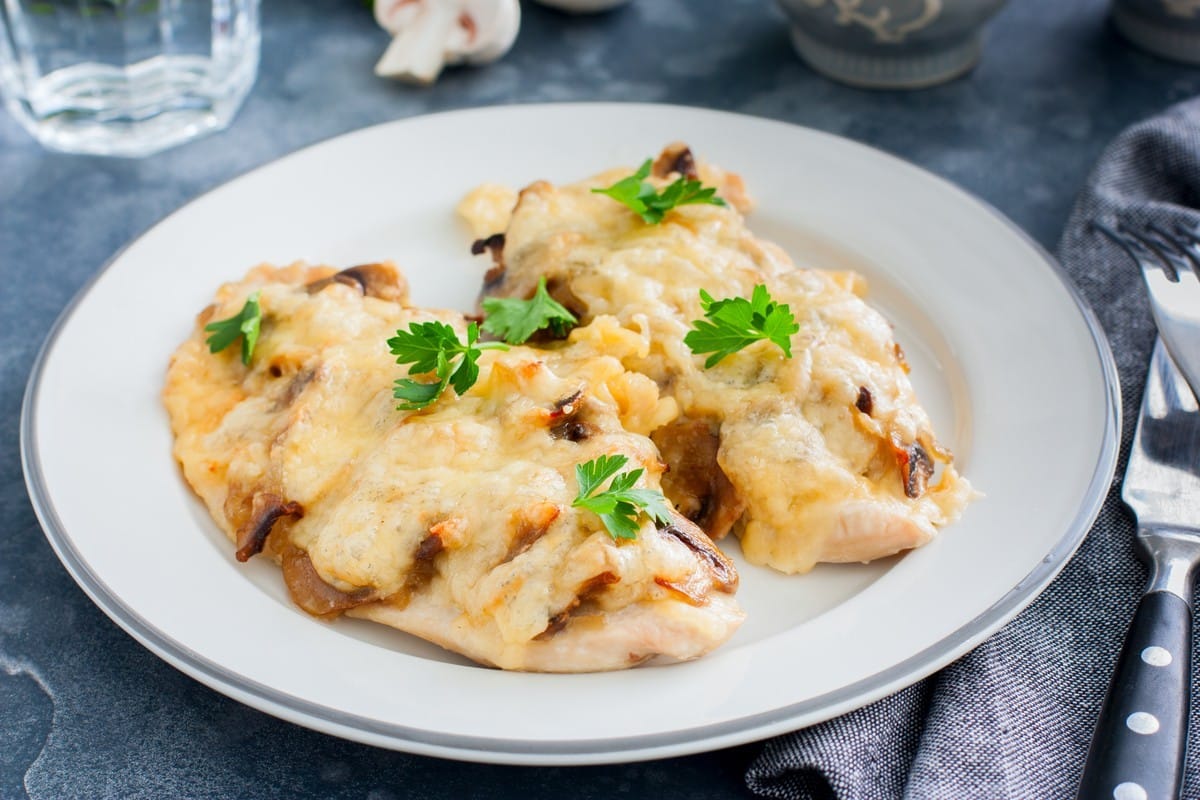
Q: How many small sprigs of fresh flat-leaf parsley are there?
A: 6